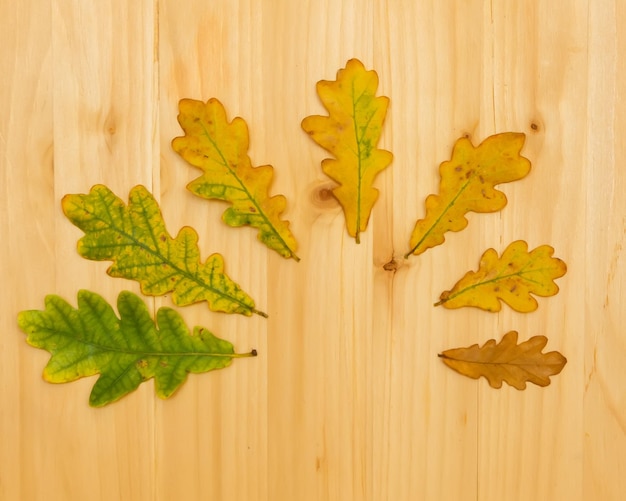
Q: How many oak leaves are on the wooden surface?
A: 7